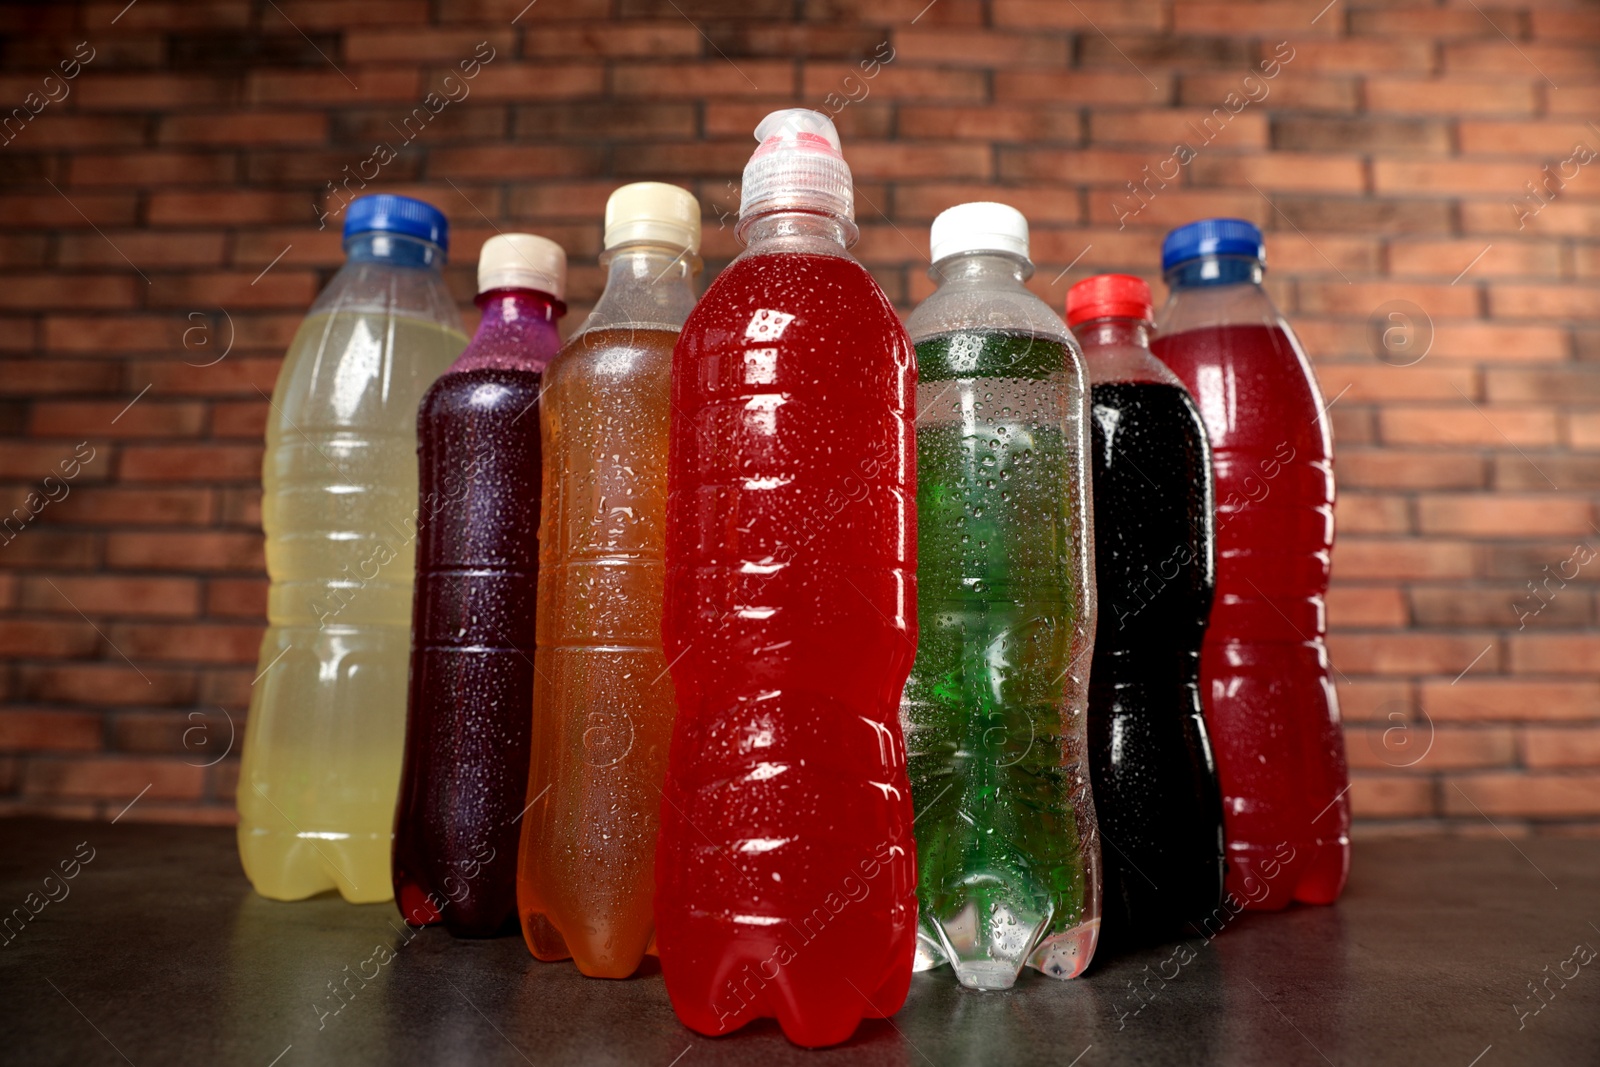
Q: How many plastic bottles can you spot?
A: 7